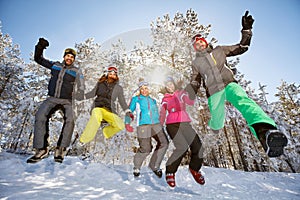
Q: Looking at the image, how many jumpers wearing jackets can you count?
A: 5